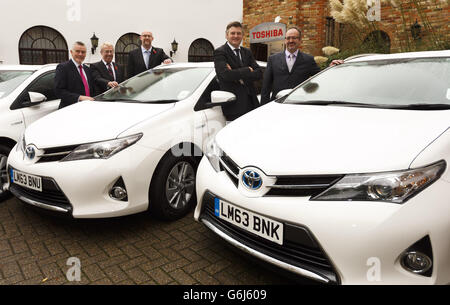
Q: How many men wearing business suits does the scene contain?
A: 5